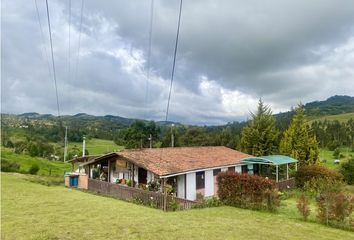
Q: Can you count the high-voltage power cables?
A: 6